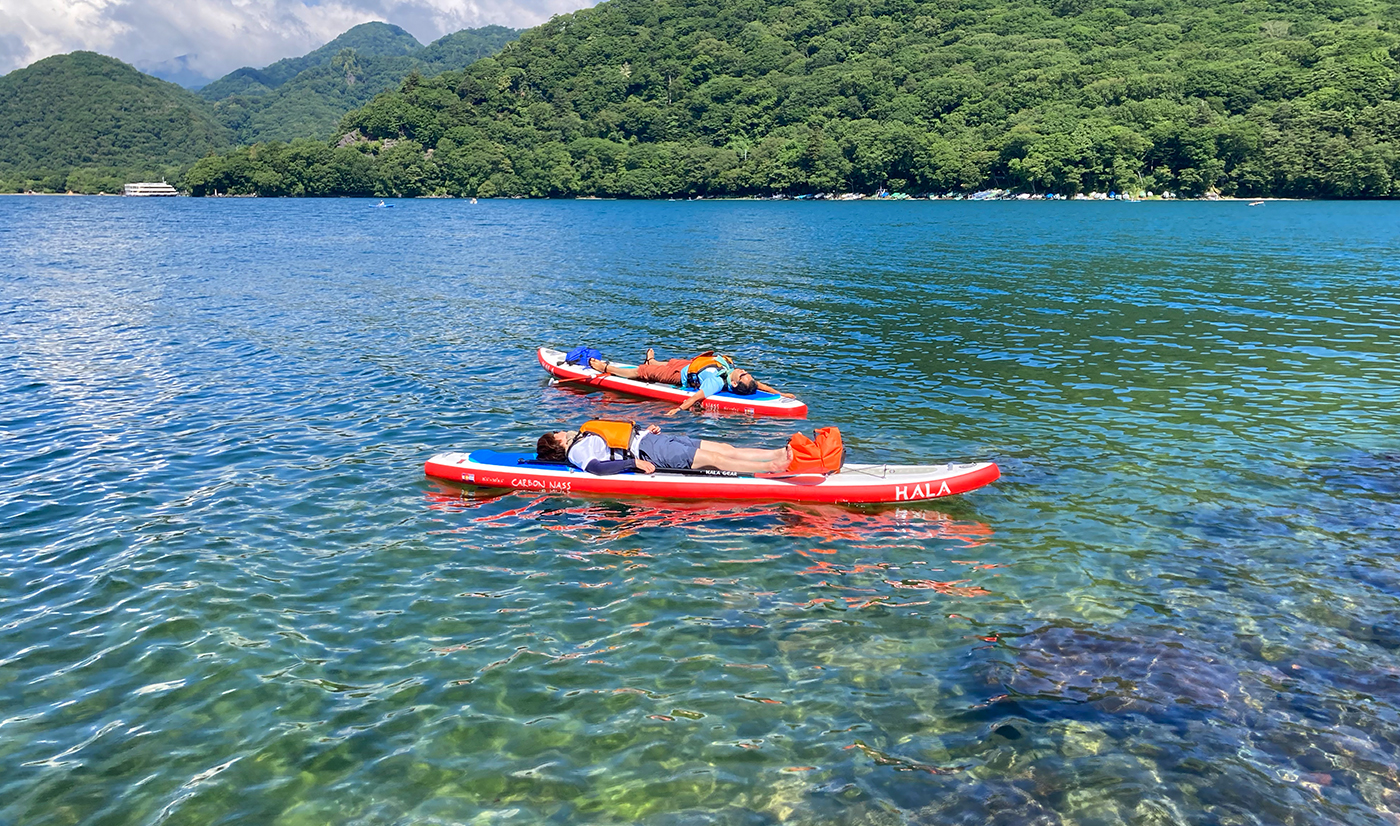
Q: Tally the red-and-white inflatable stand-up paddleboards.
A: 2